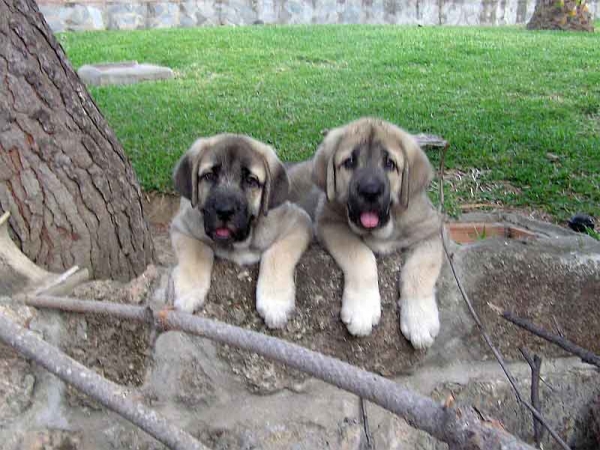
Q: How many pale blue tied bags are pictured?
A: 0